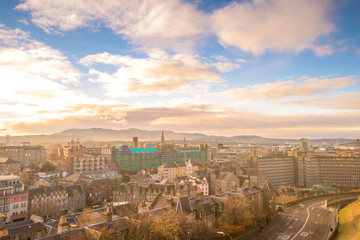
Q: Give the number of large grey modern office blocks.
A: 2